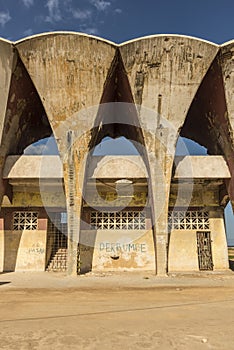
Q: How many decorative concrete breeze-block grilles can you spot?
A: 3